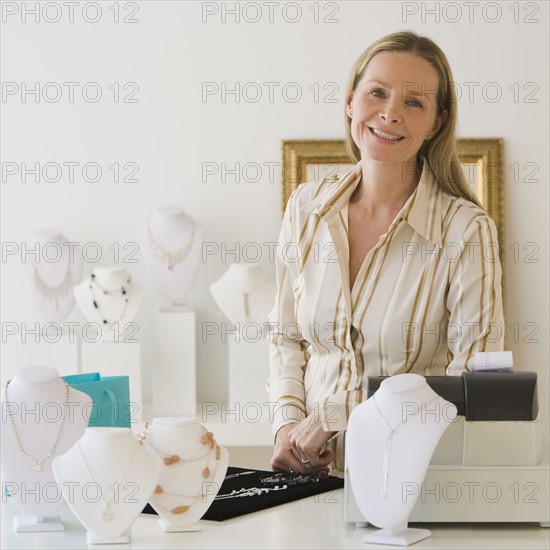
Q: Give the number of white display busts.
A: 8